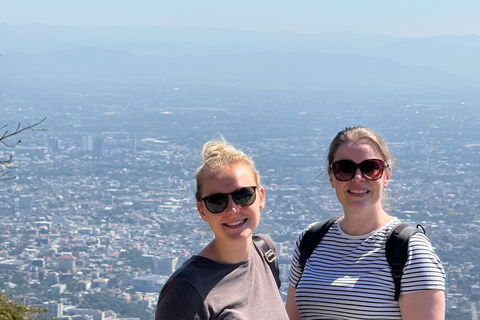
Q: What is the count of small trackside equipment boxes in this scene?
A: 0